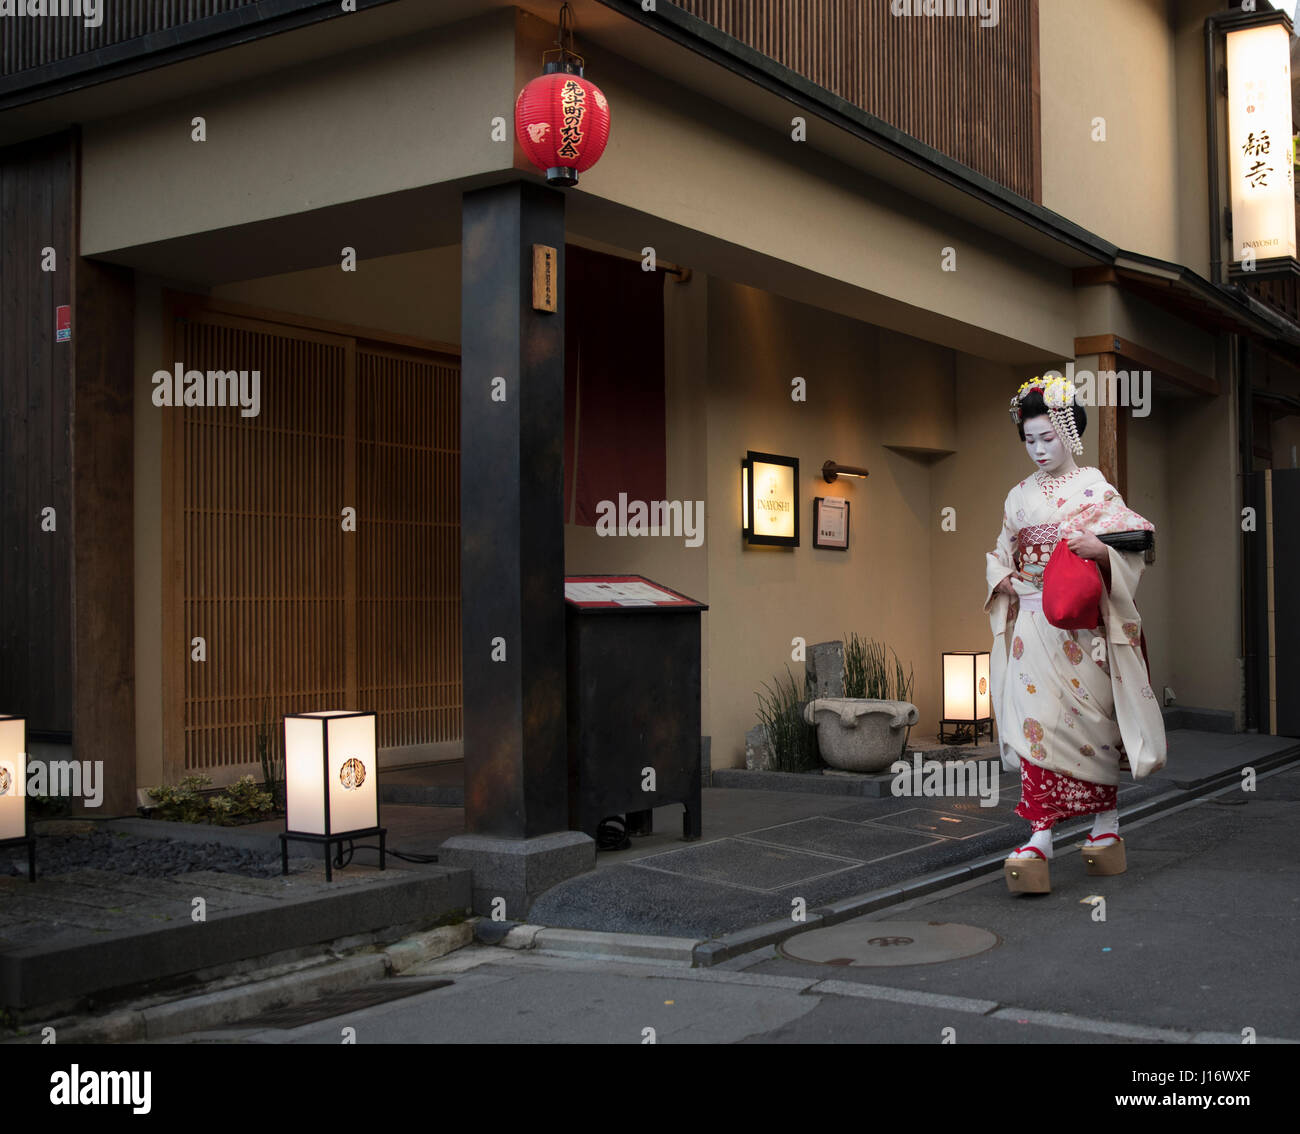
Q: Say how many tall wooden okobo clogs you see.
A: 2